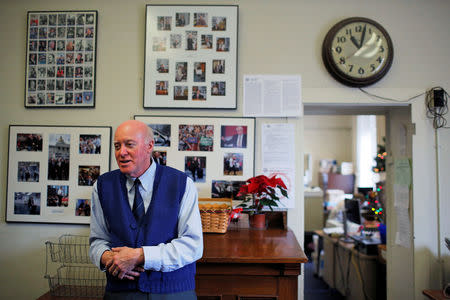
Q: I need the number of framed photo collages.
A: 4